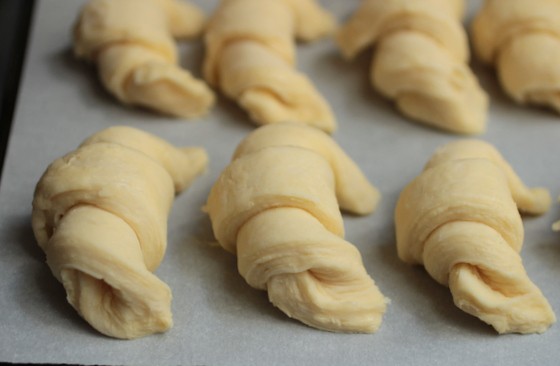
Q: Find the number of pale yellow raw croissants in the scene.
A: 7